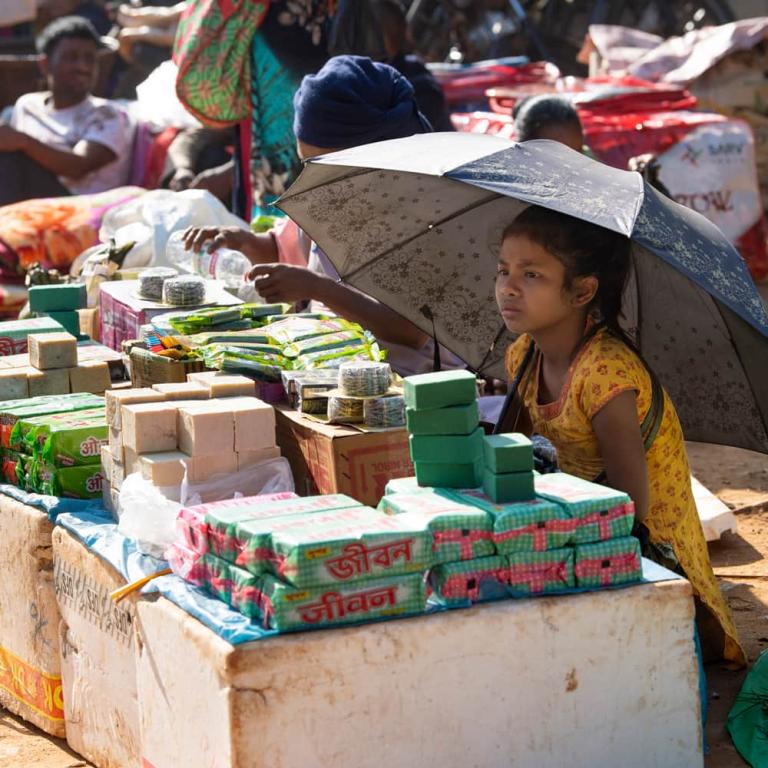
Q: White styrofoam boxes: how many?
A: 3